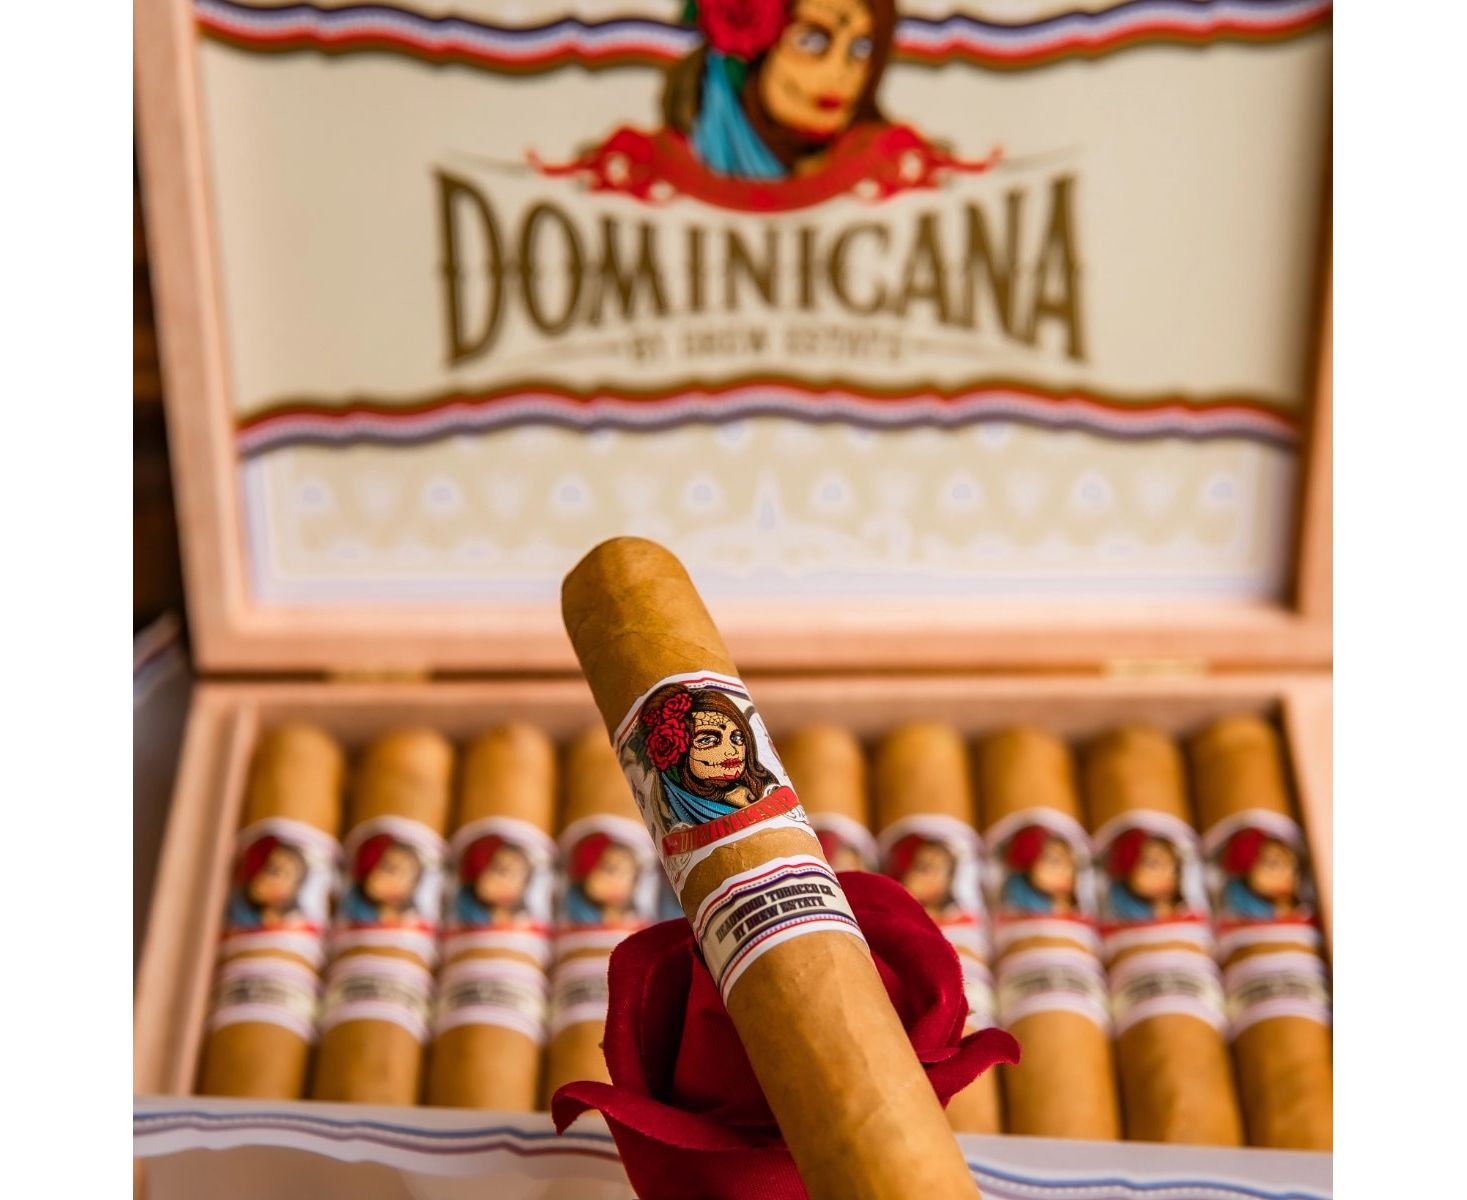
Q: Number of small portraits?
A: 10